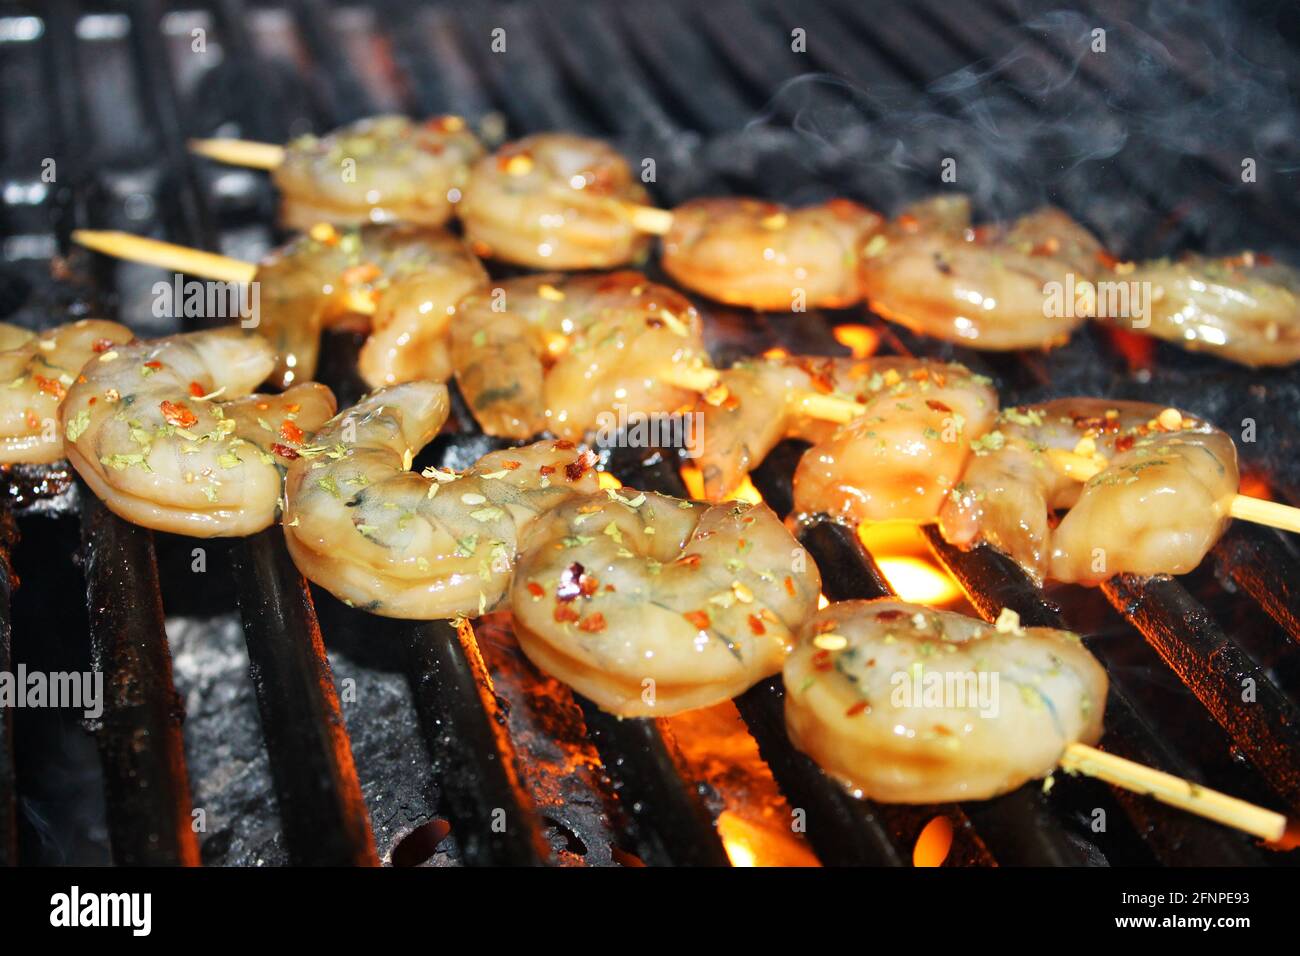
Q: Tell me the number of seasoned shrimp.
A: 14